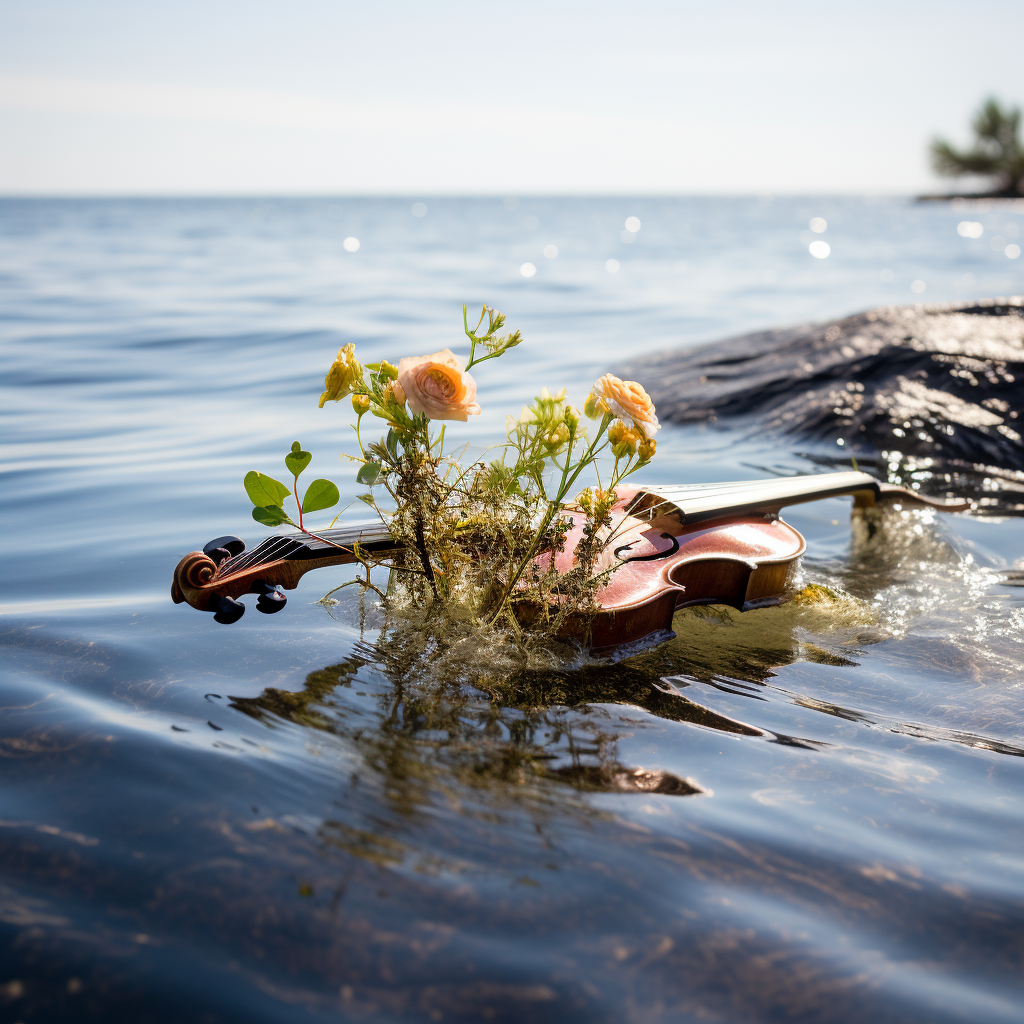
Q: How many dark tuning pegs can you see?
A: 3